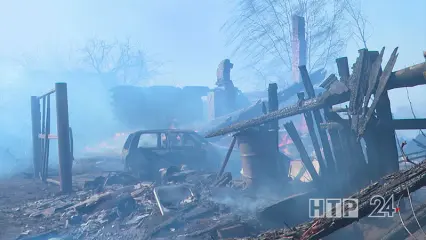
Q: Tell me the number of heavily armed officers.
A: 0